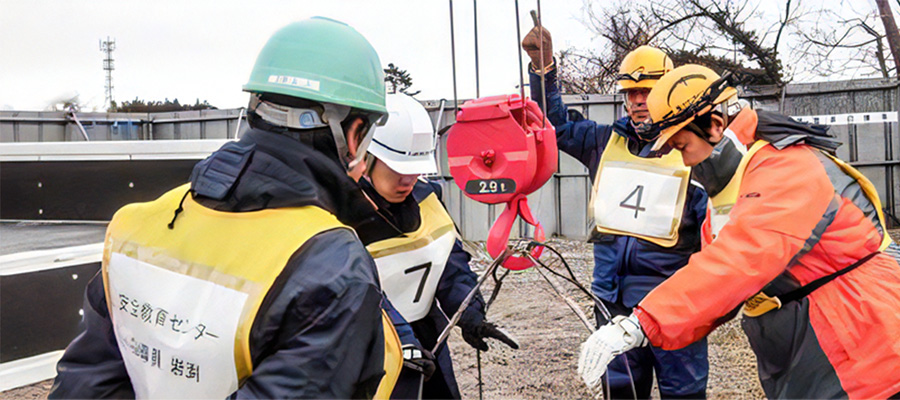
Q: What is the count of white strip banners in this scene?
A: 1